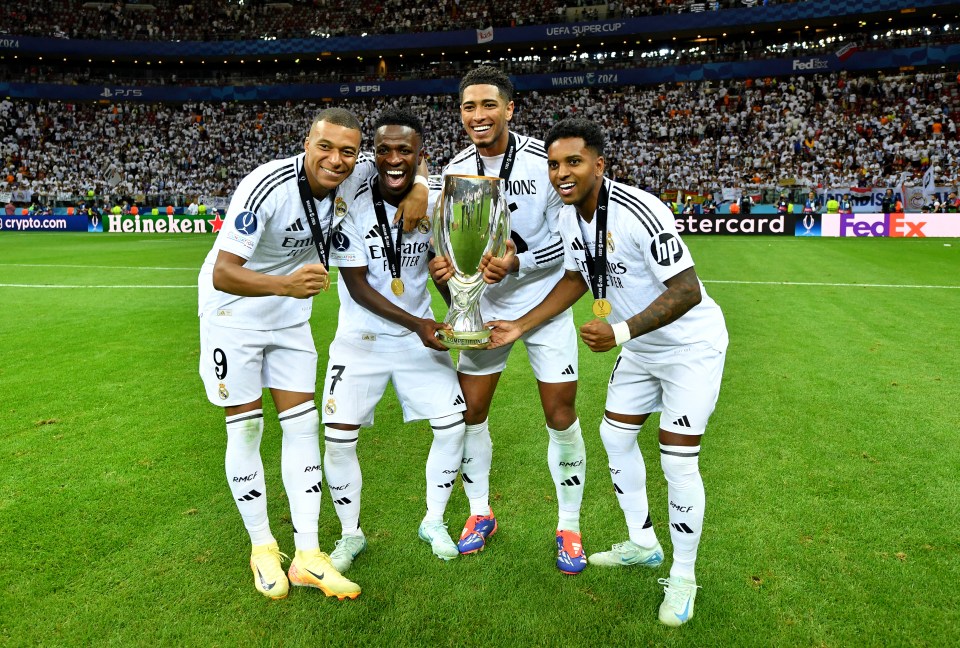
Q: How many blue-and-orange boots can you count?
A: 2